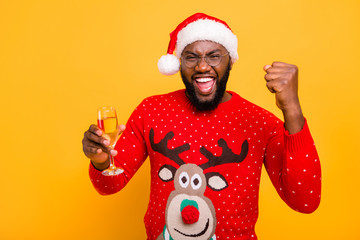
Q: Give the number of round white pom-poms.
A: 1